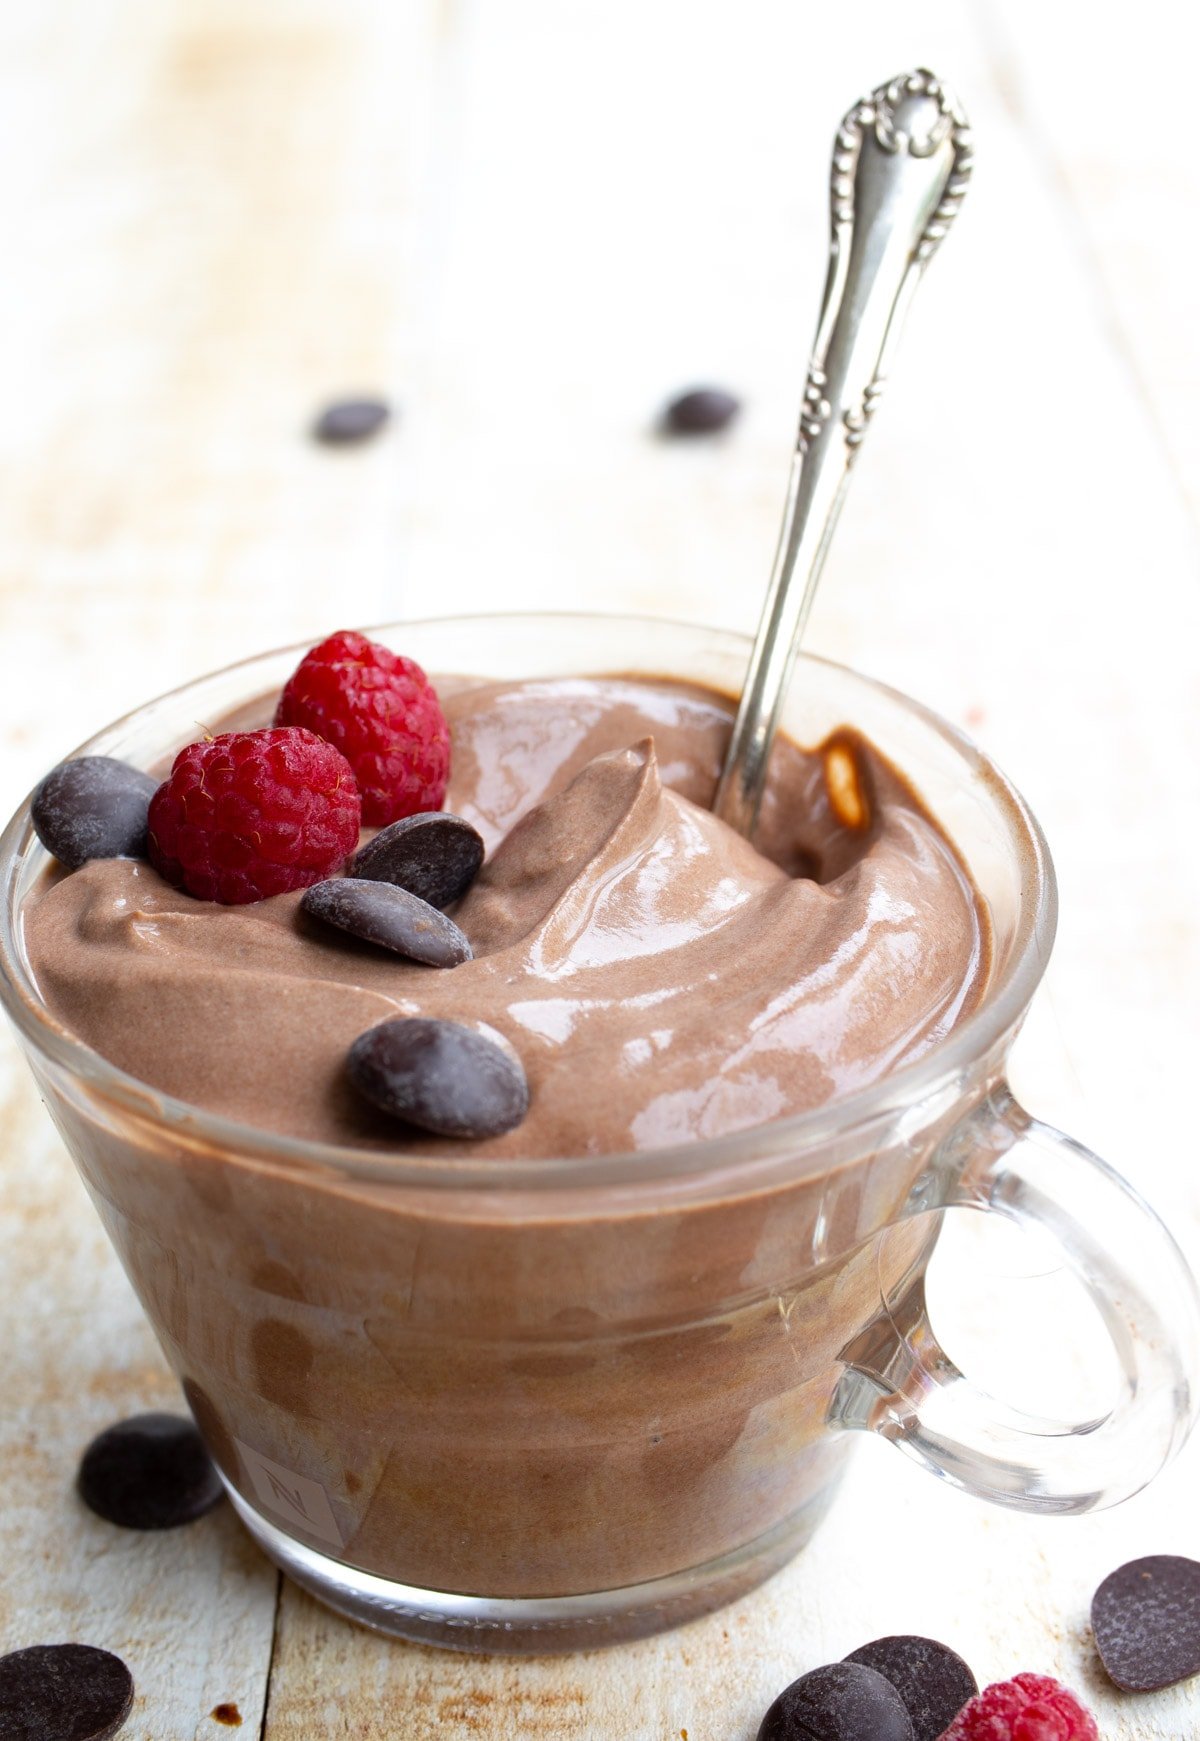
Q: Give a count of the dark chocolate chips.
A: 11